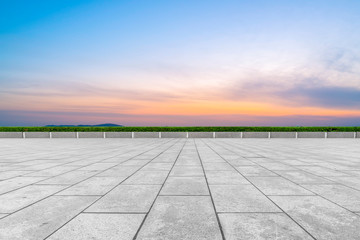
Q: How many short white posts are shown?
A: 13